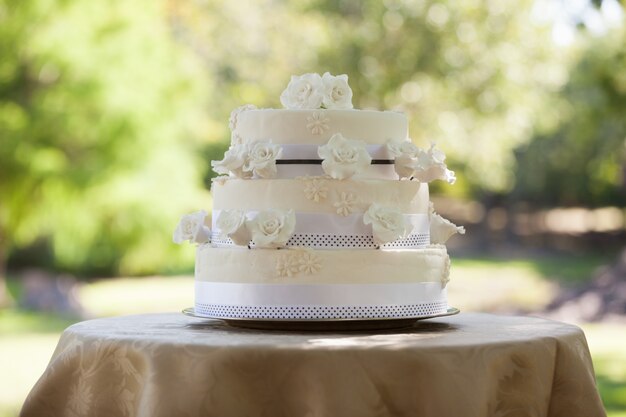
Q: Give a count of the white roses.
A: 12